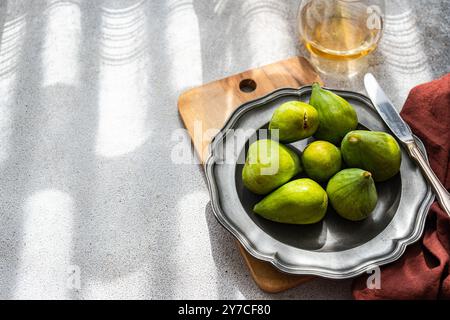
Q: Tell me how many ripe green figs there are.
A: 7